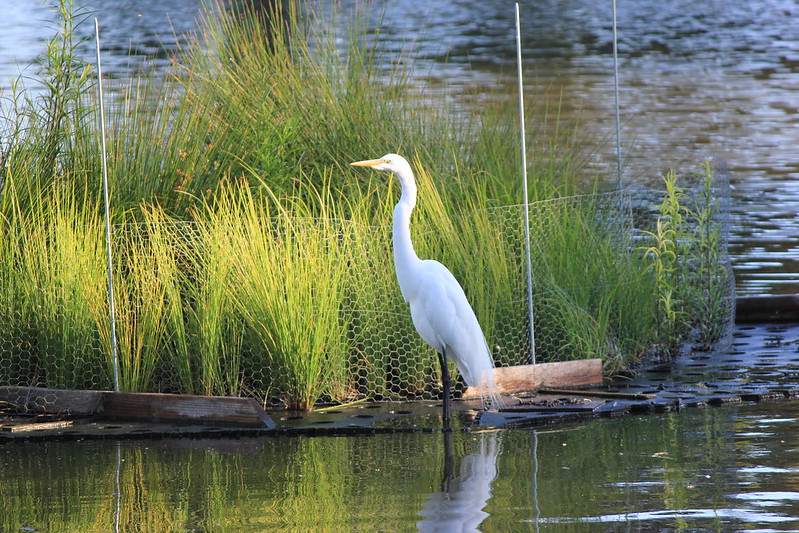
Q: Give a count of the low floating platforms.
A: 1